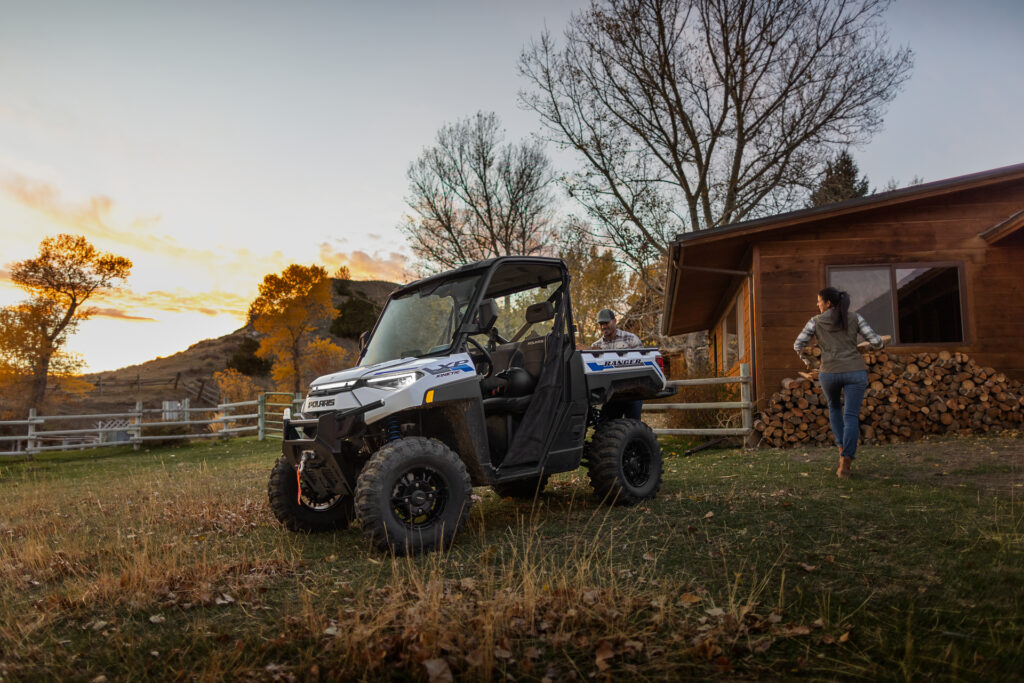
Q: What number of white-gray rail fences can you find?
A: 2